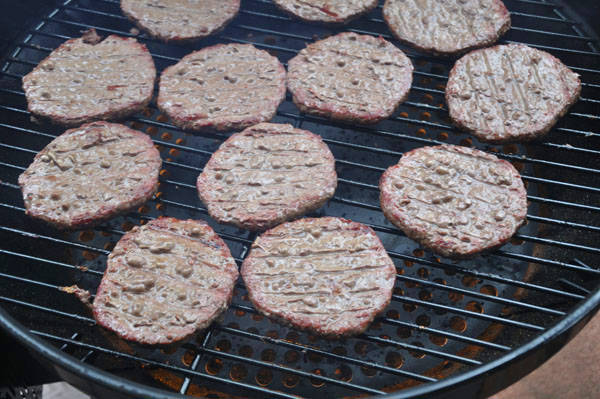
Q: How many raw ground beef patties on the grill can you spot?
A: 12